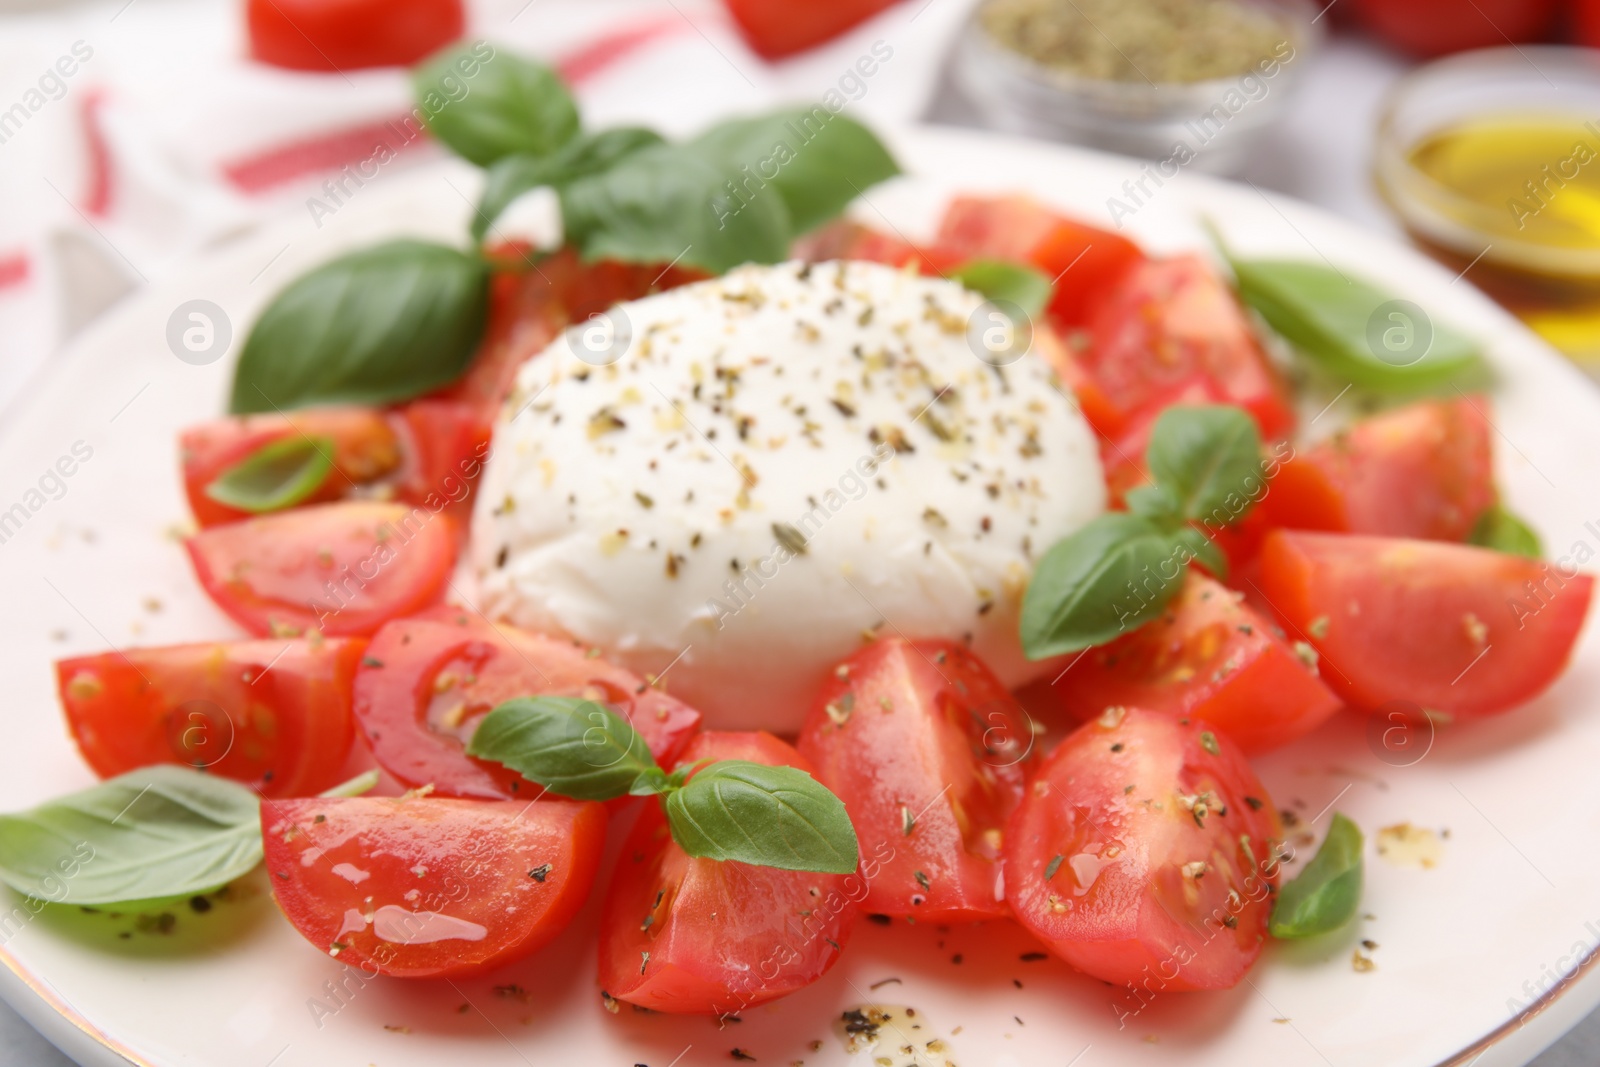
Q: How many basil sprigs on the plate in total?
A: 3